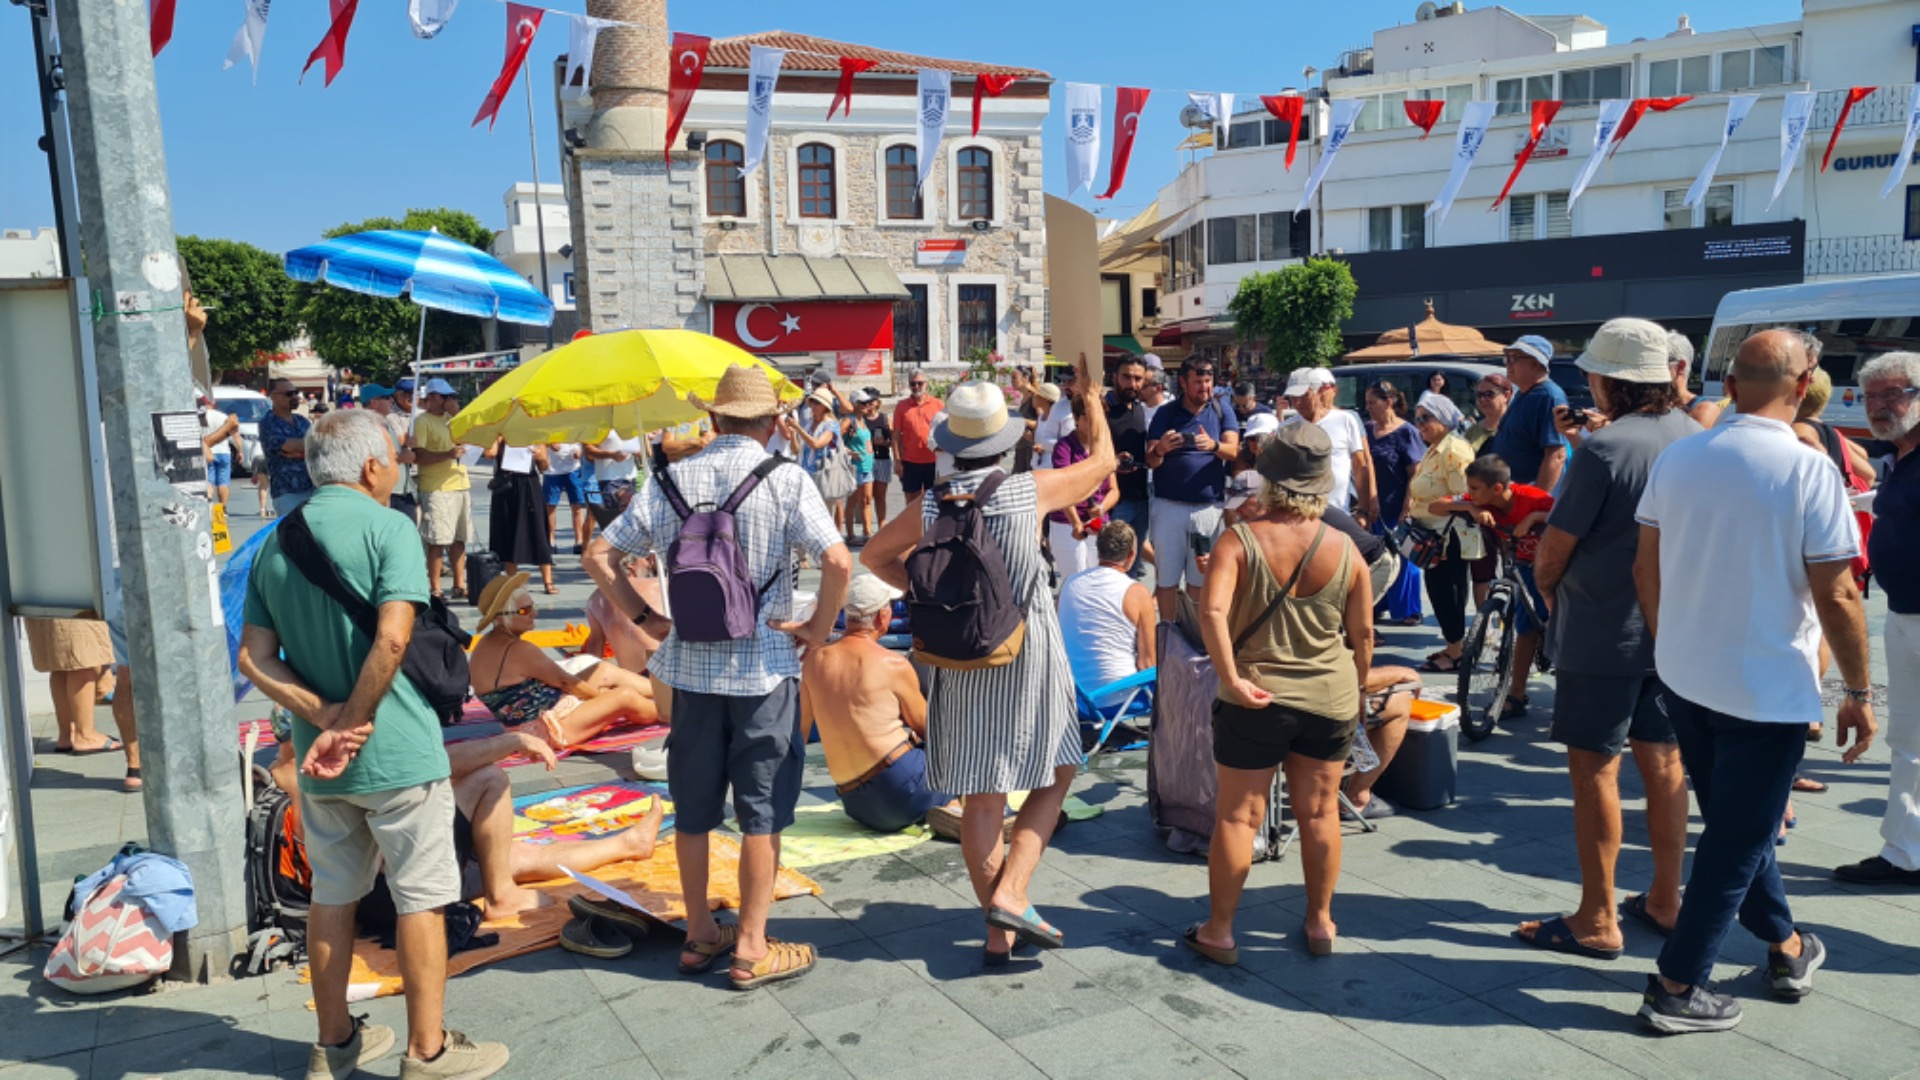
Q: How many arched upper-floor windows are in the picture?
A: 4